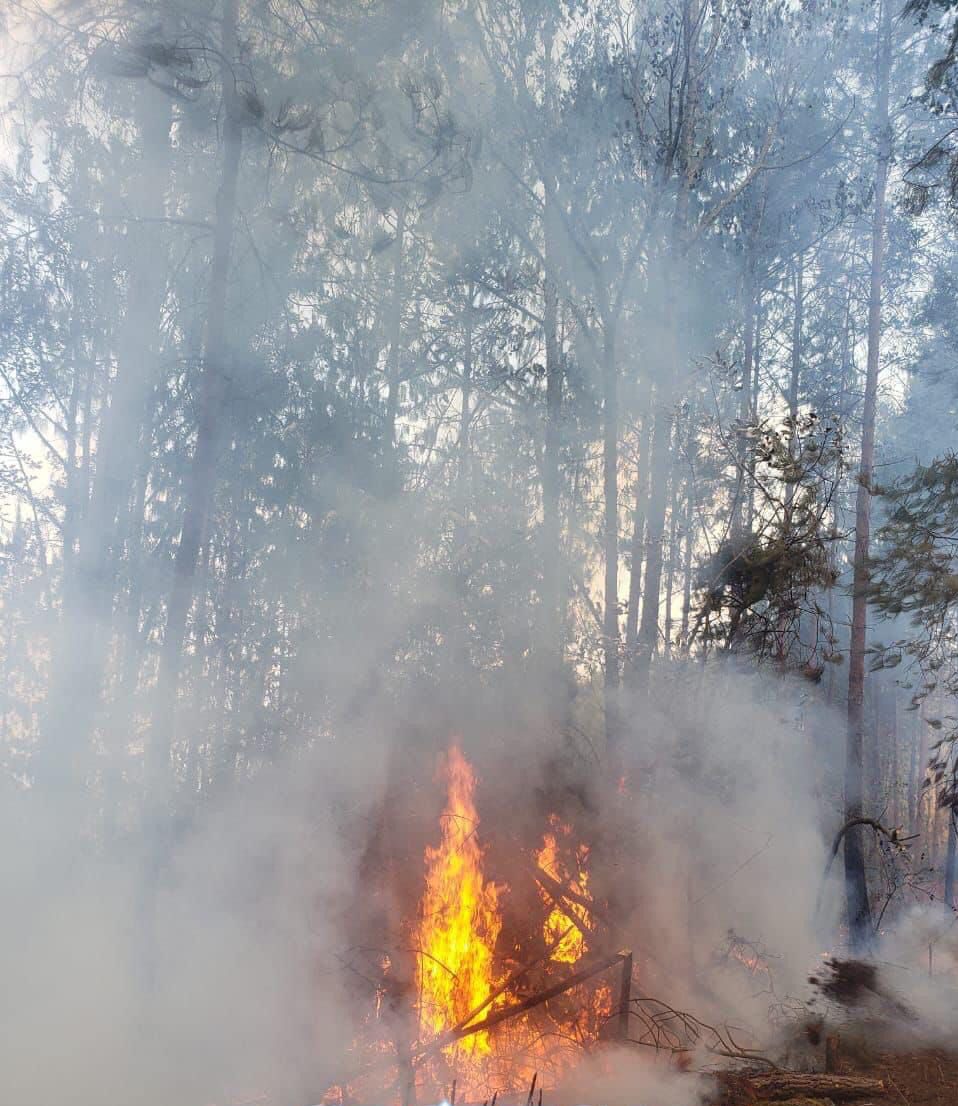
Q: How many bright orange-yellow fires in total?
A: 2